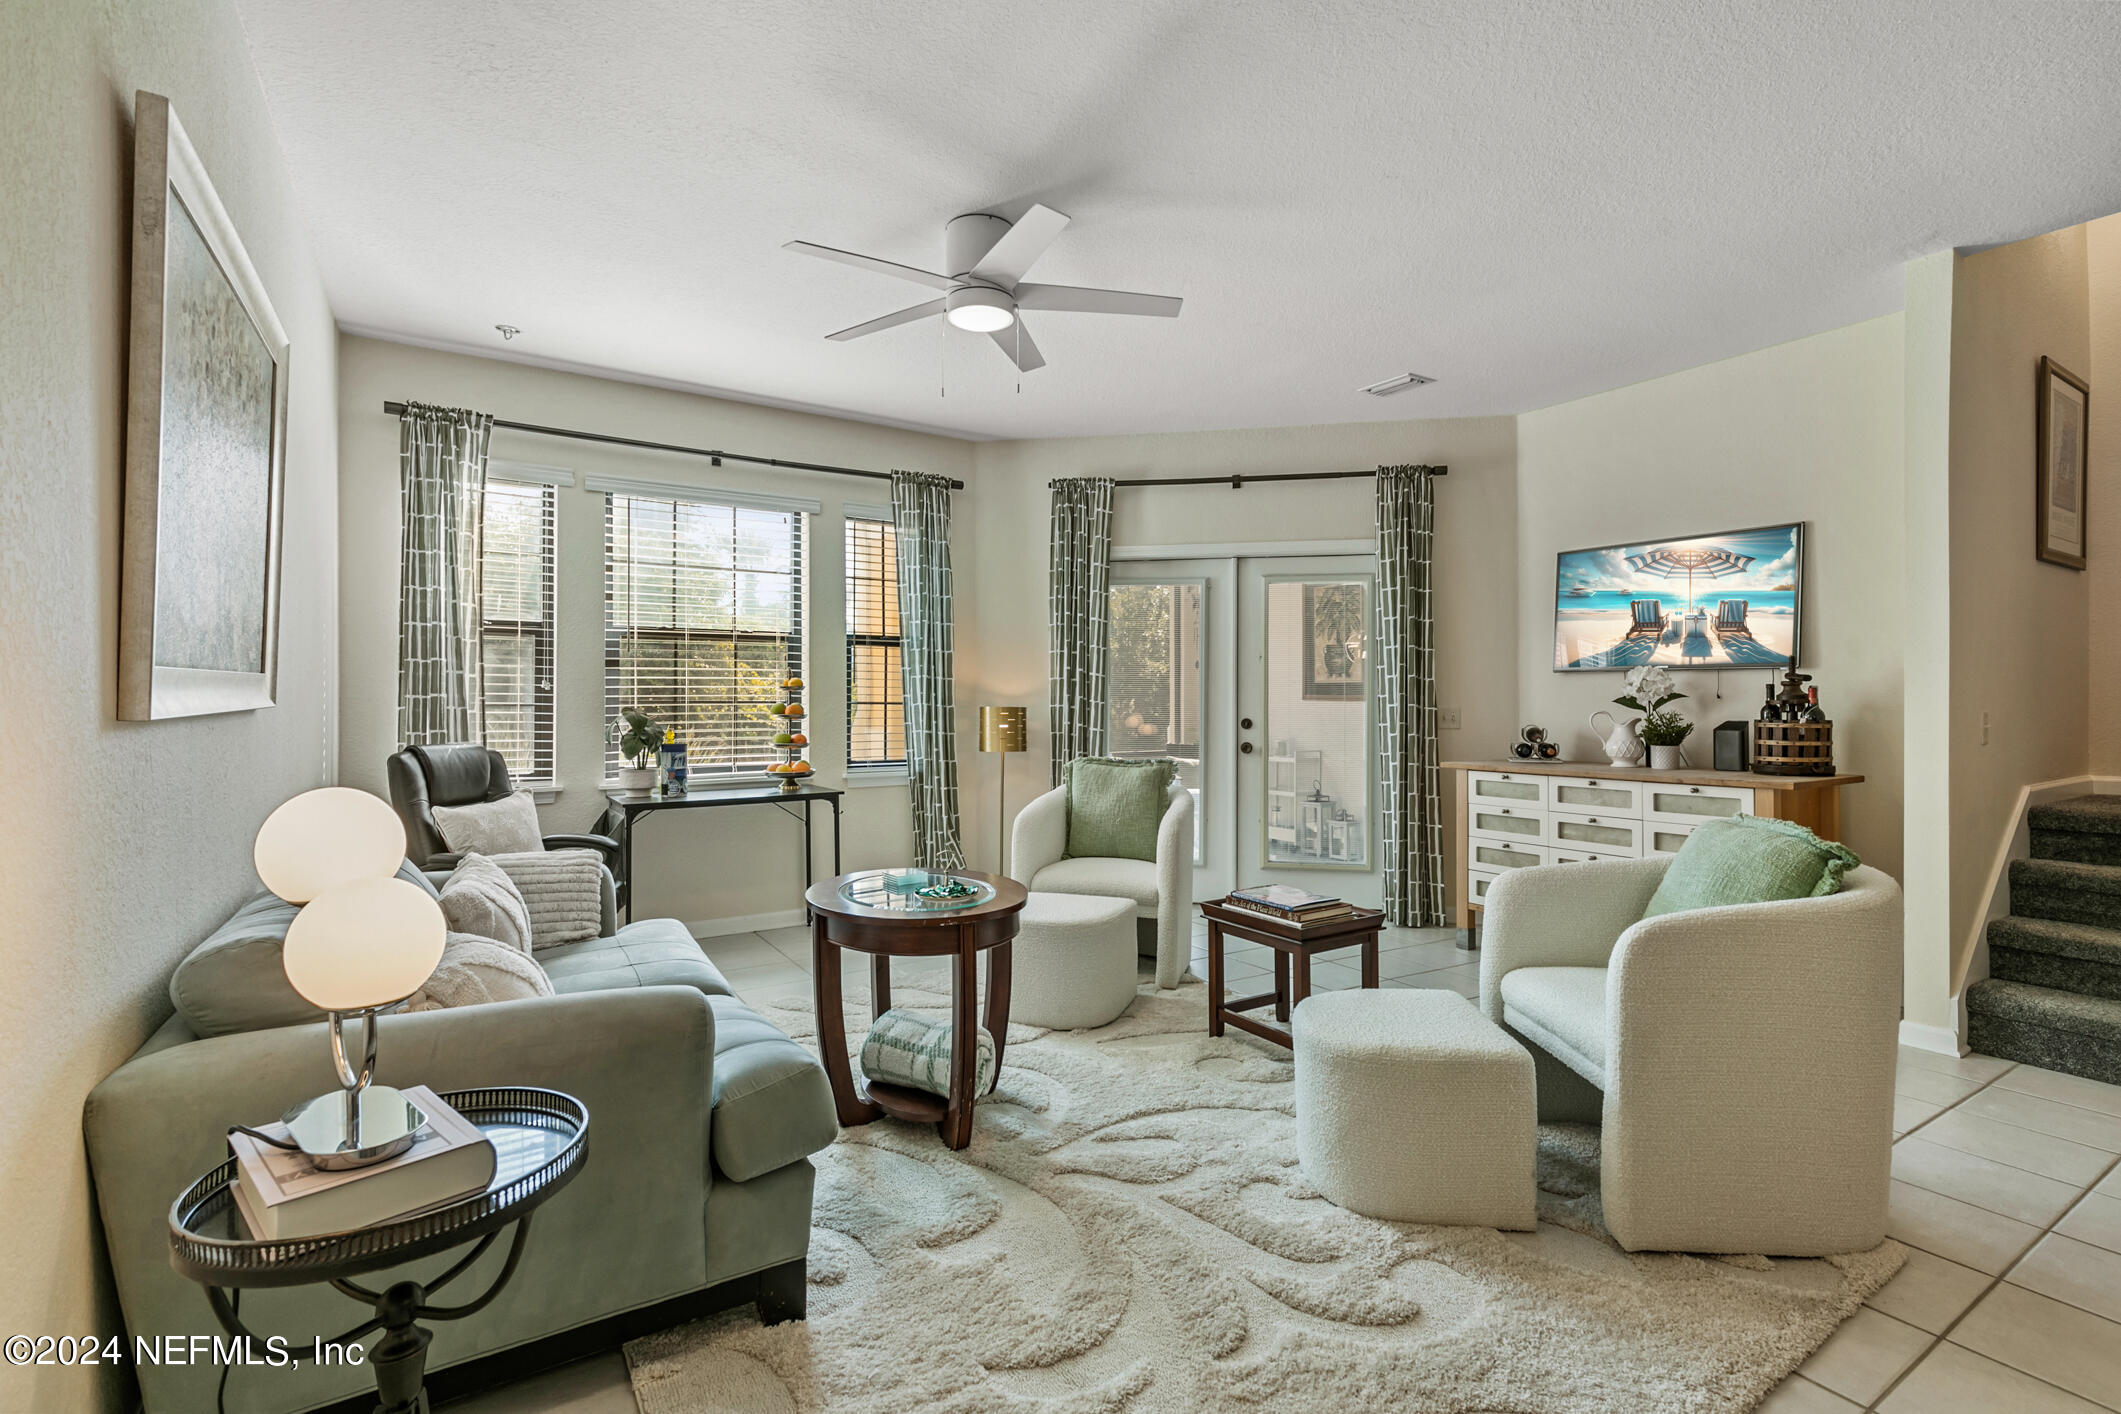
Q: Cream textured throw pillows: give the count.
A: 4